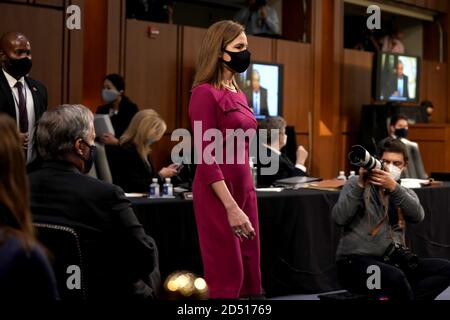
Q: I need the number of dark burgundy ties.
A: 1